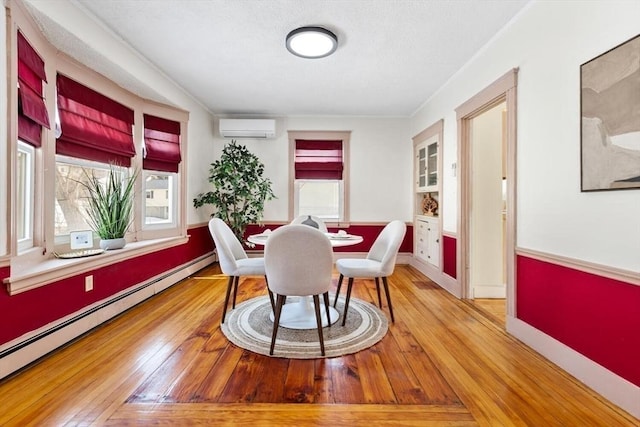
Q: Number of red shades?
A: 4